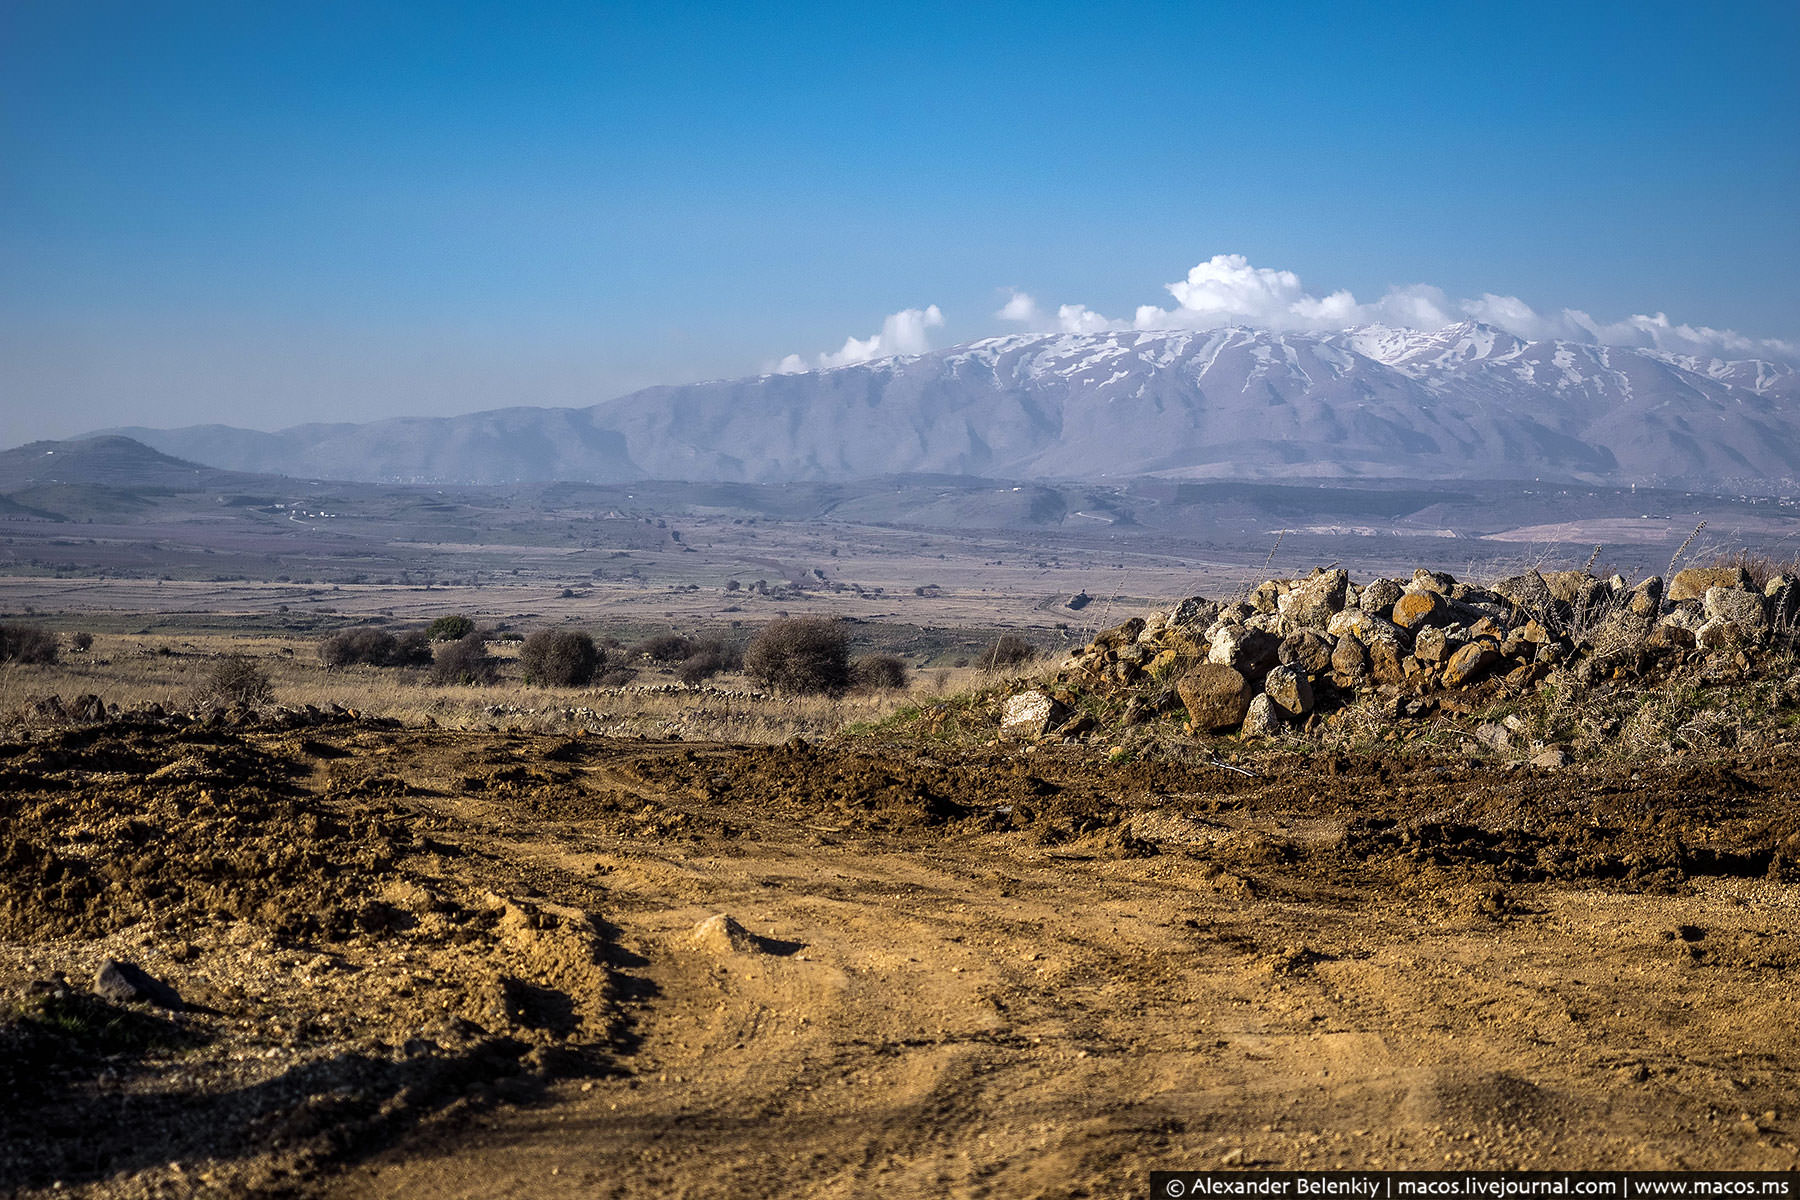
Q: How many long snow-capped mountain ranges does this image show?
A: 1